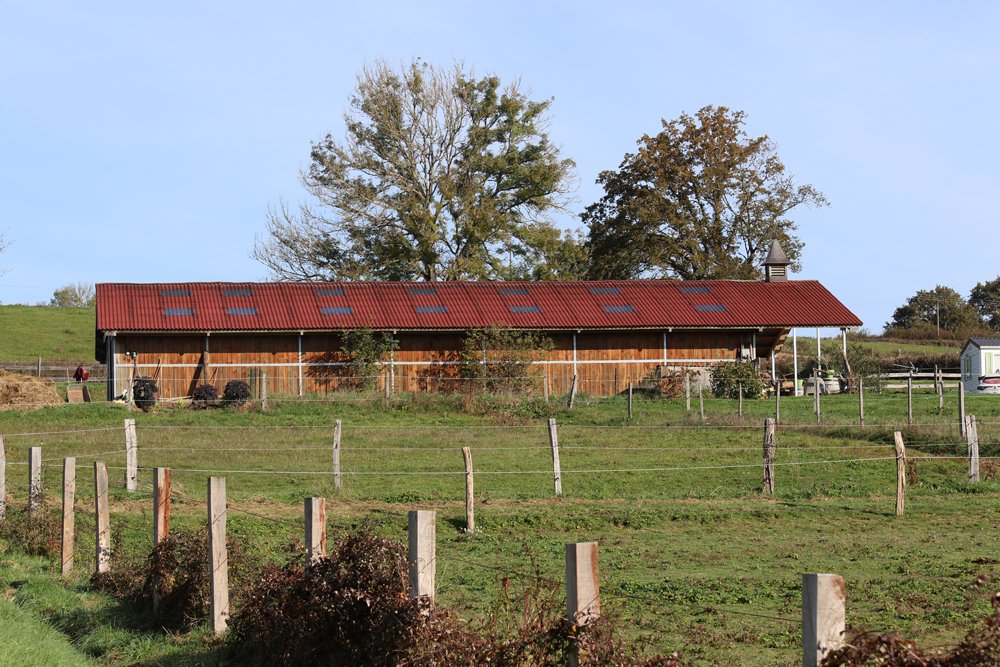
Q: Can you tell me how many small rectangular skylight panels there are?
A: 14